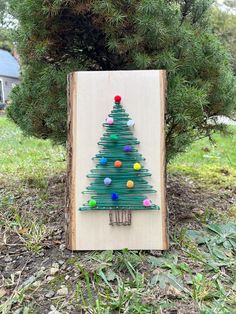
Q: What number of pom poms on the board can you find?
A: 13